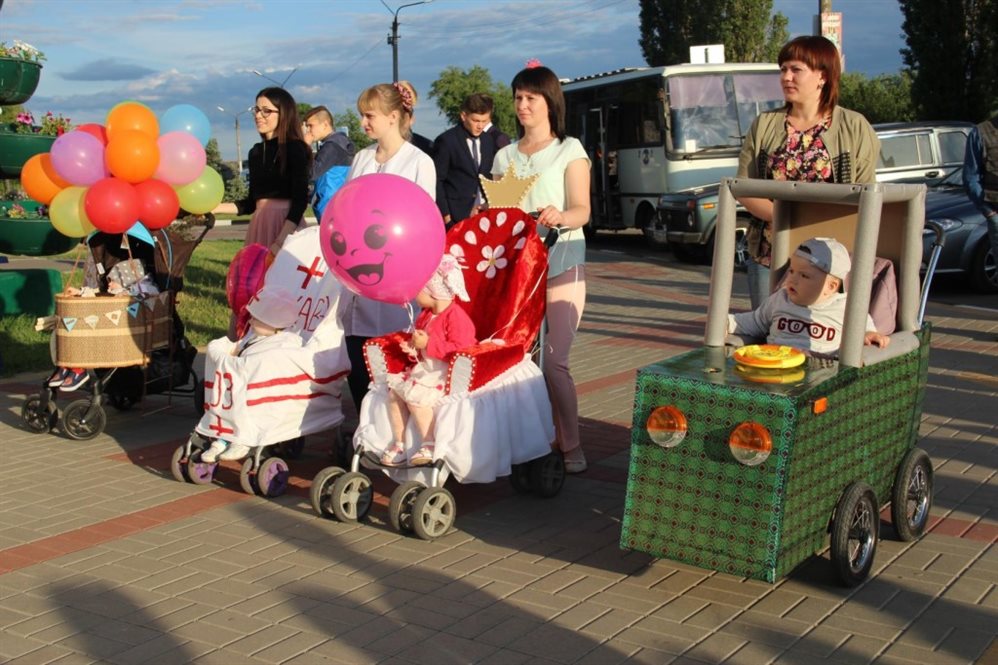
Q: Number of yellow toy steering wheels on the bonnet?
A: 1